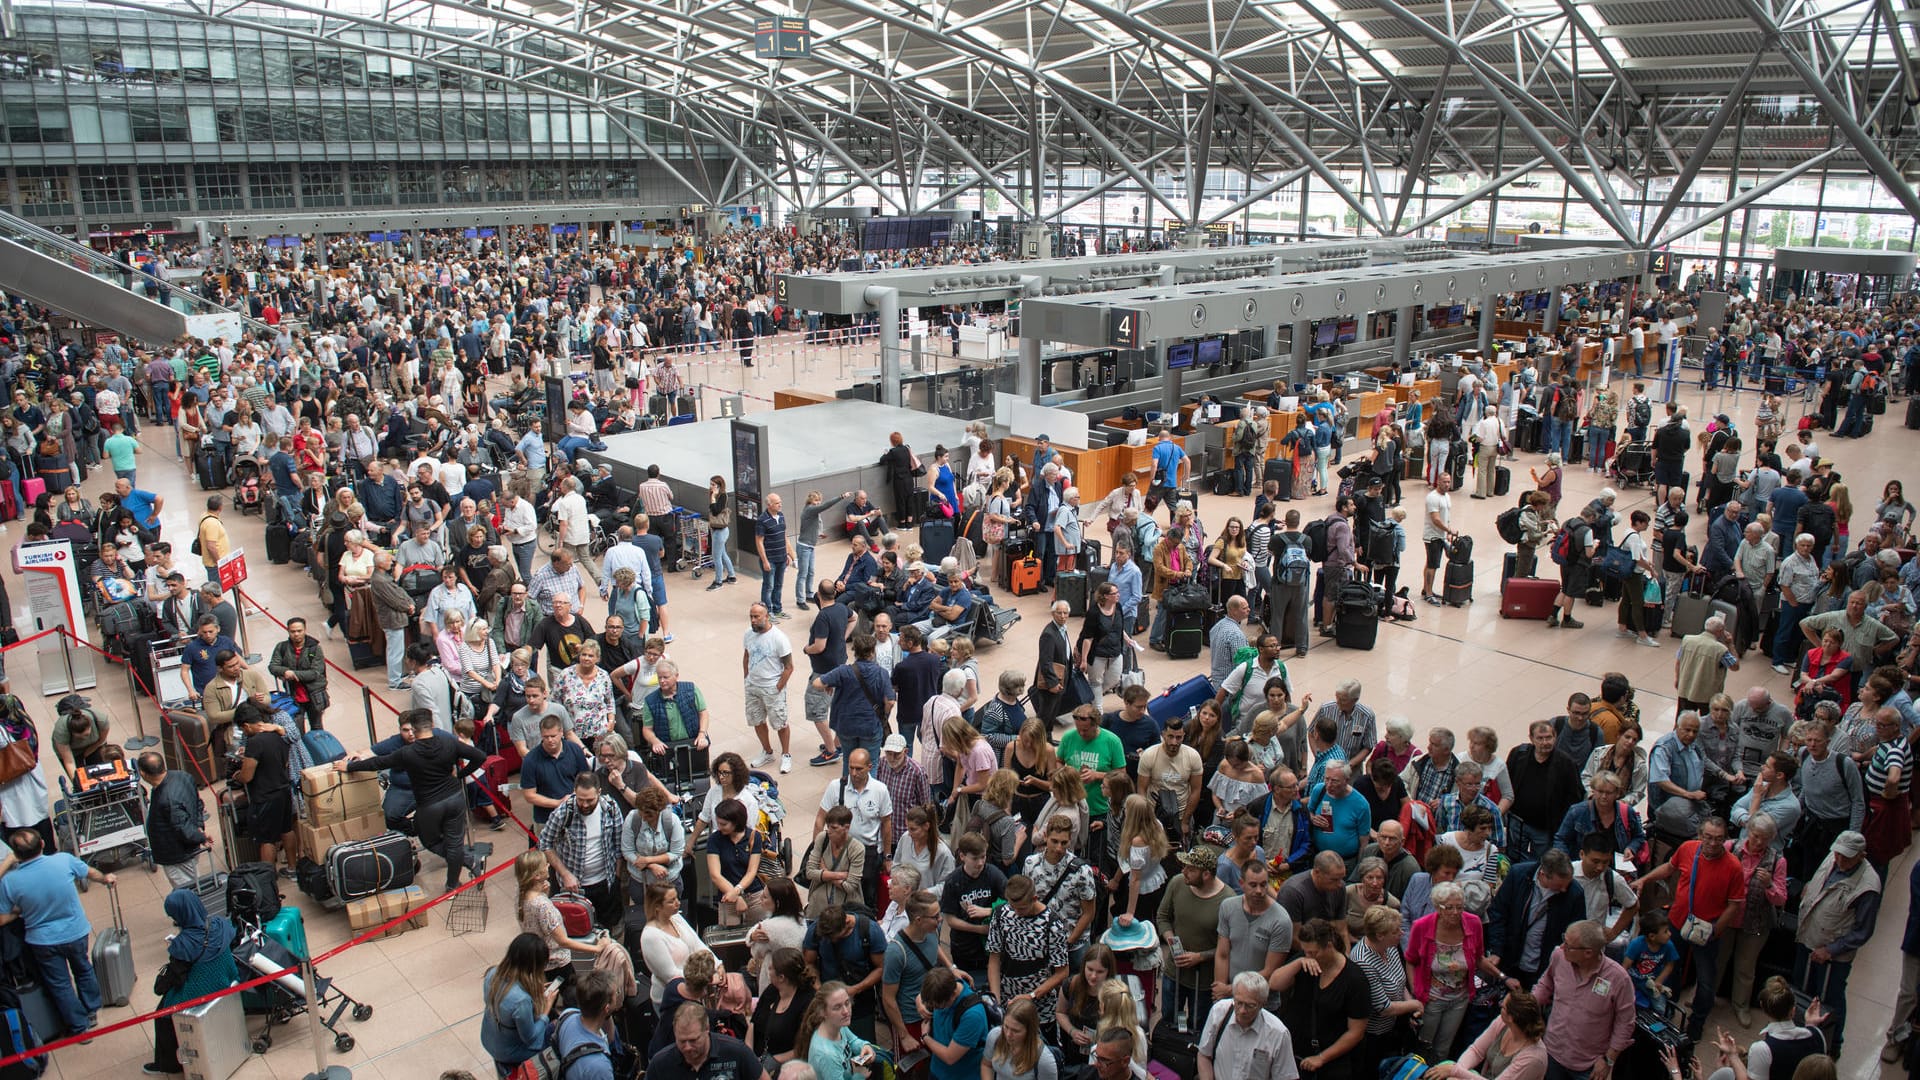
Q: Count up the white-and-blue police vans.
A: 0